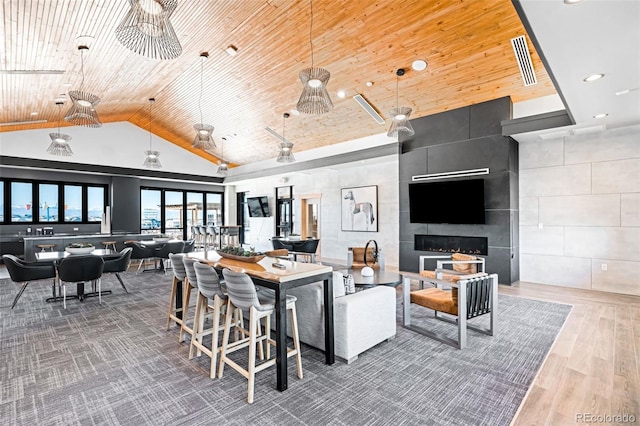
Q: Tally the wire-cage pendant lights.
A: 9